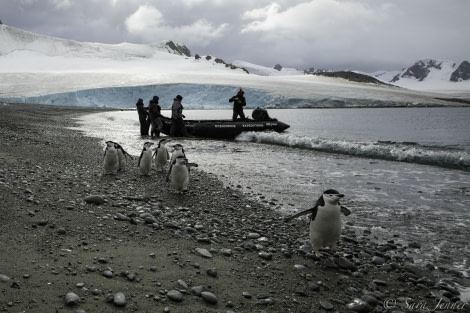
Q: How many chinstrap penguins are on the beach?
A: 7